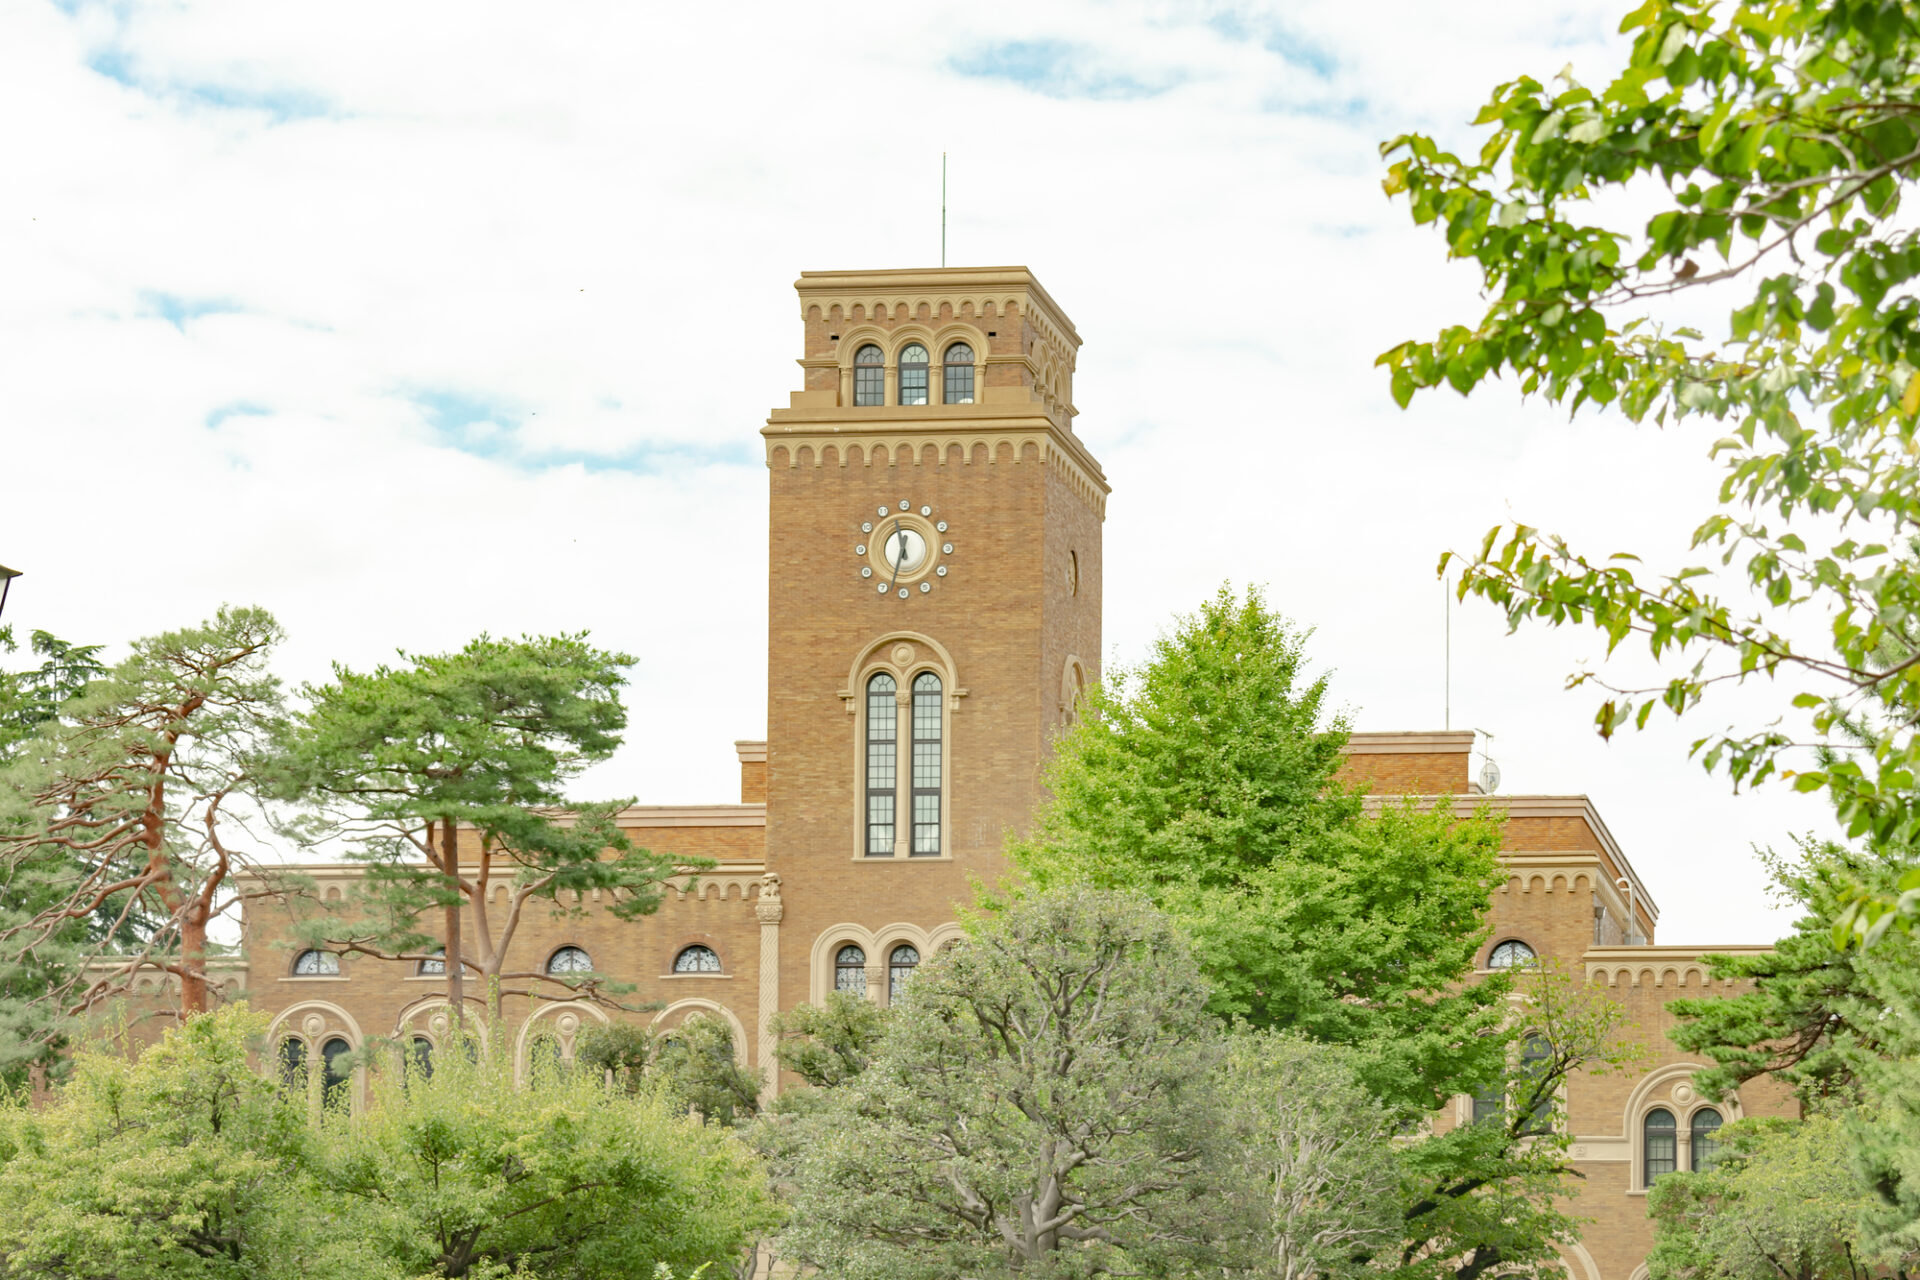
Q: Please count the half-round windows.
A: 5